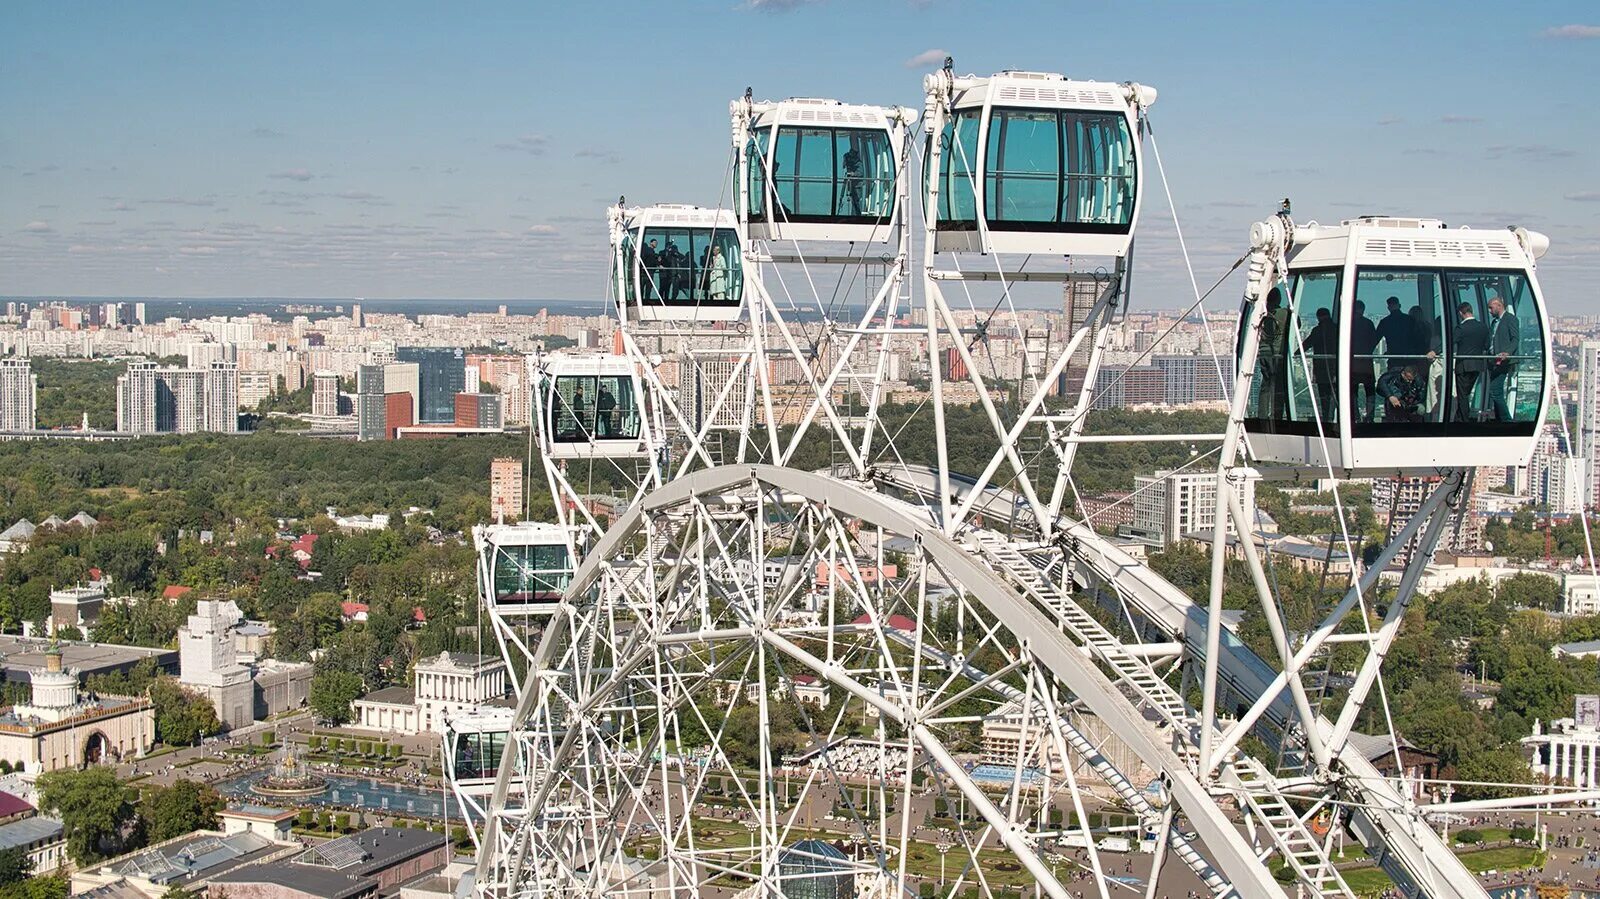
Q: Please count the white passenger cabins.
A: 7